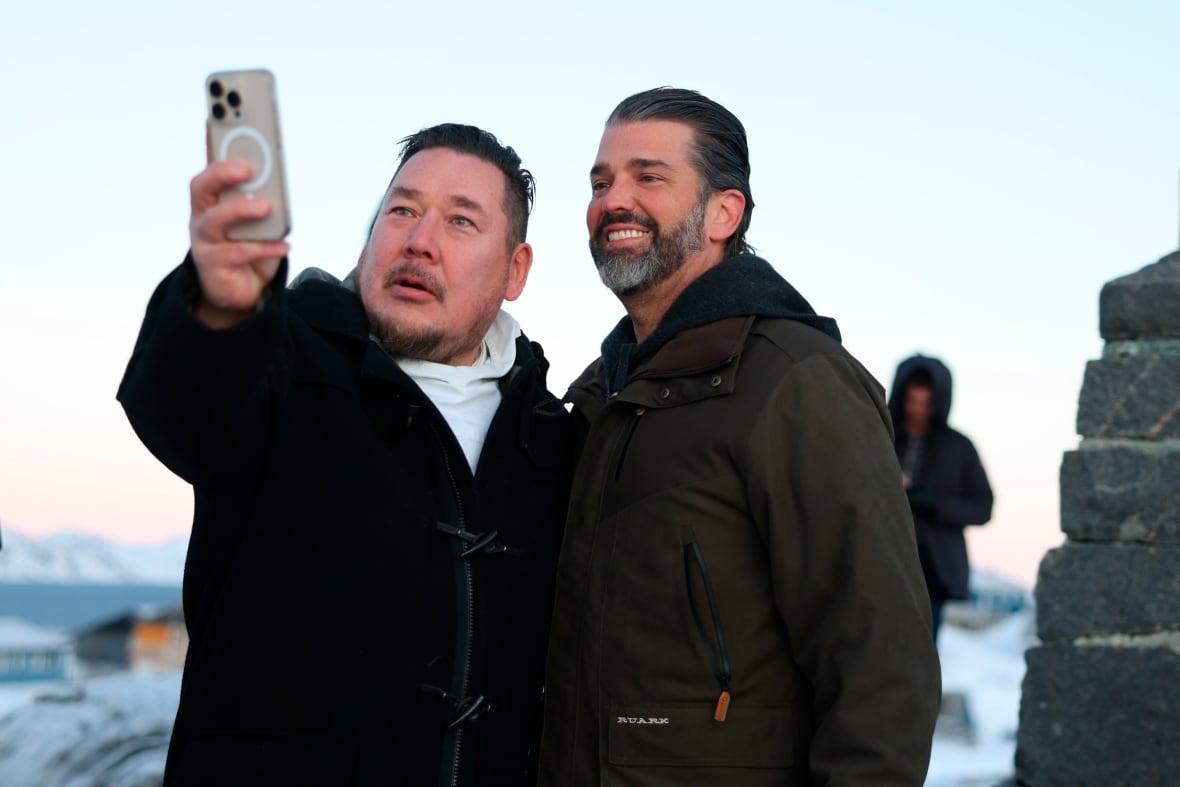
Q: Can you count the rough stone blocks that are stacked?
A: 5